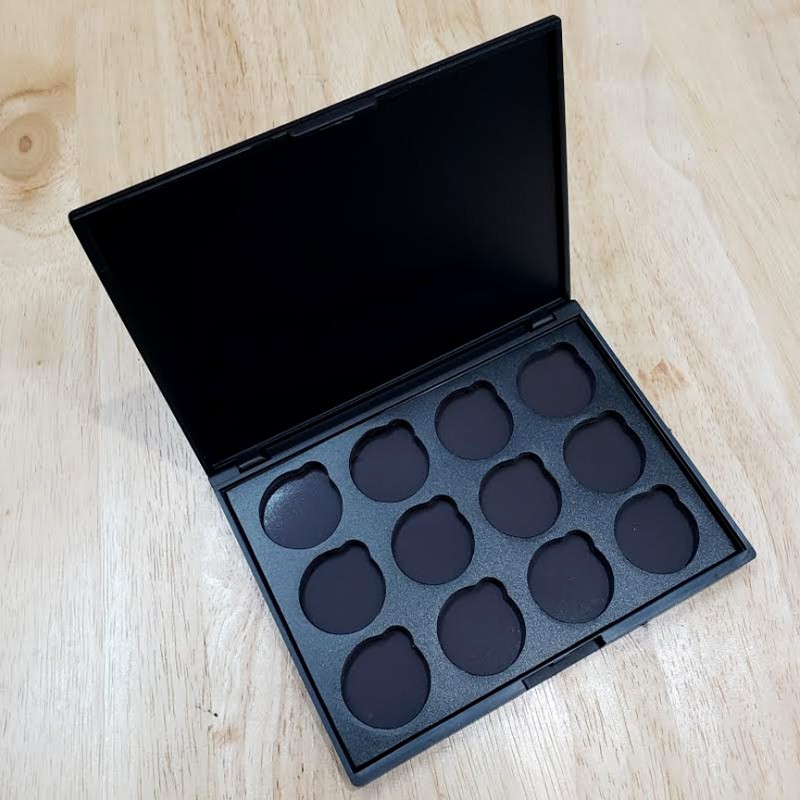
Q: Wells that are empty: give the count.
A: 12